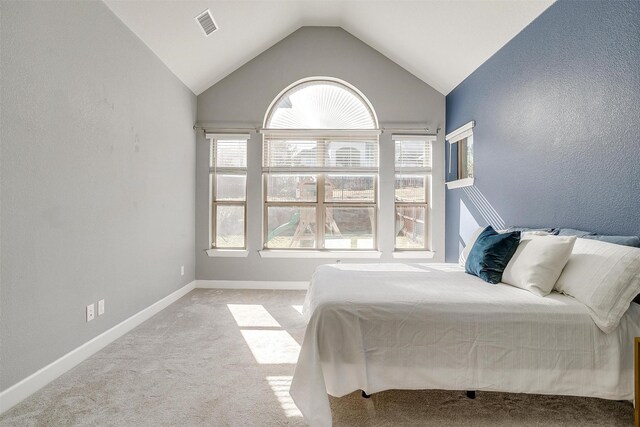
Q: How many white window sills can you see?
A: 4